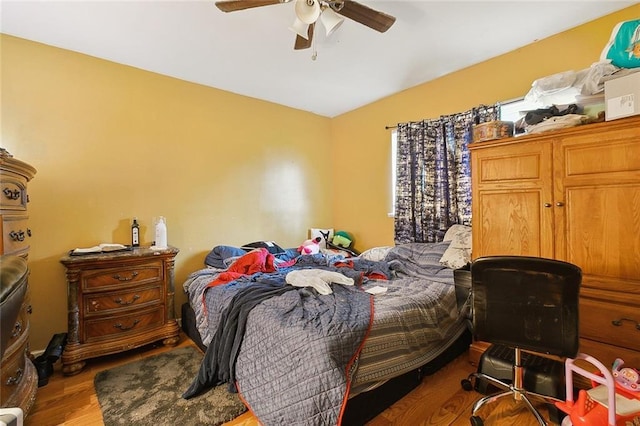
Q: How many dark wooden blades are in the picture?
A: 3